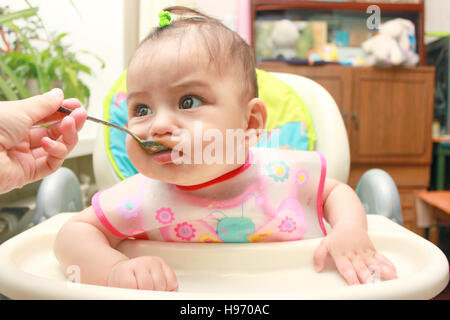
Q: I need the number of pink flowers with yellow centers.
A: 1